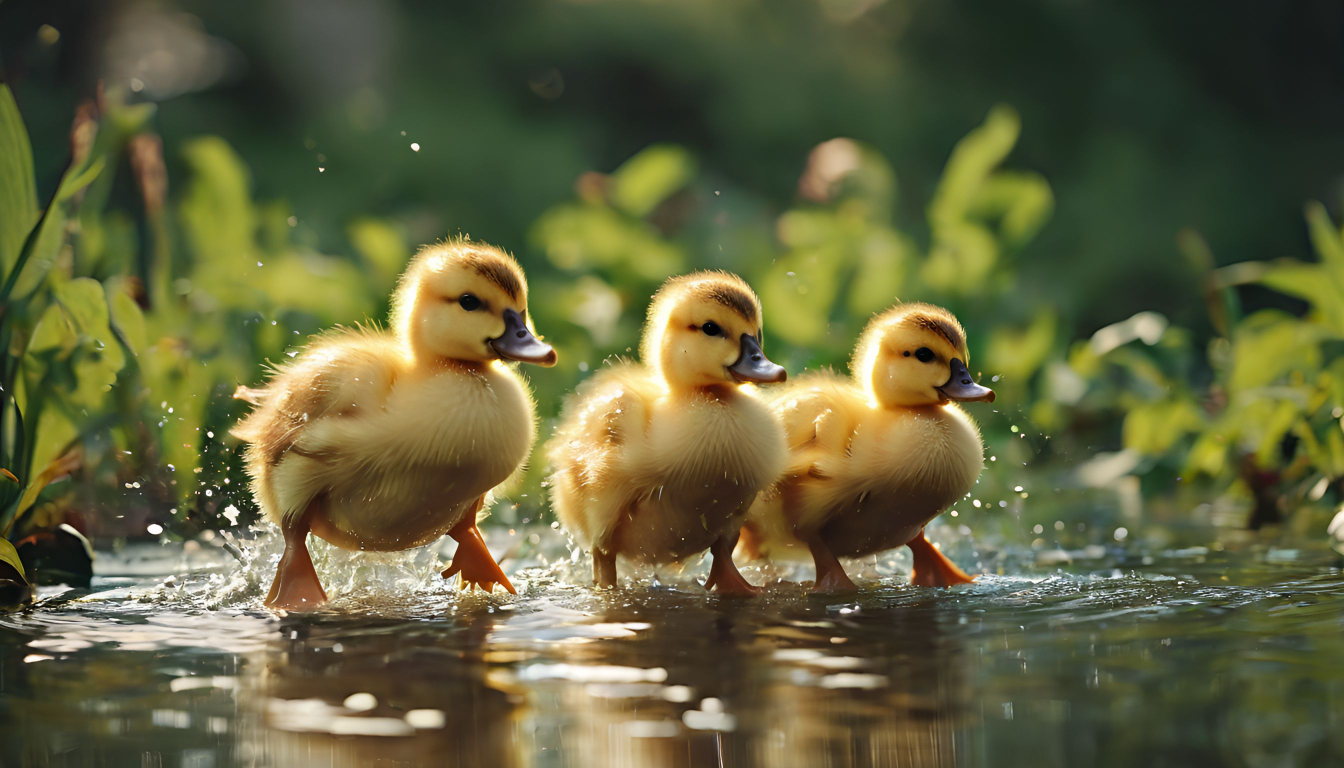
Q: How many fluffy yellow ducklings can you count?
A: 3